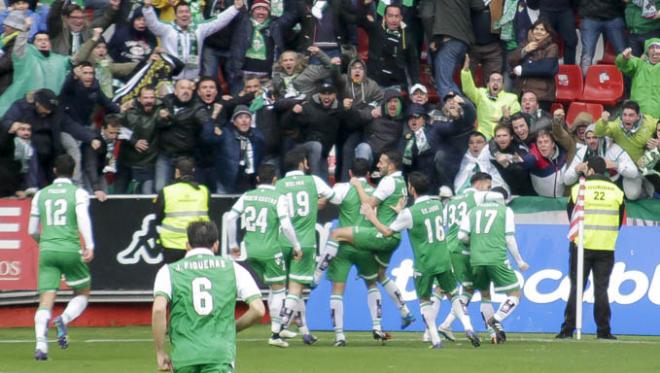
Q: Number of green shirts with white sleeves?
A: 9